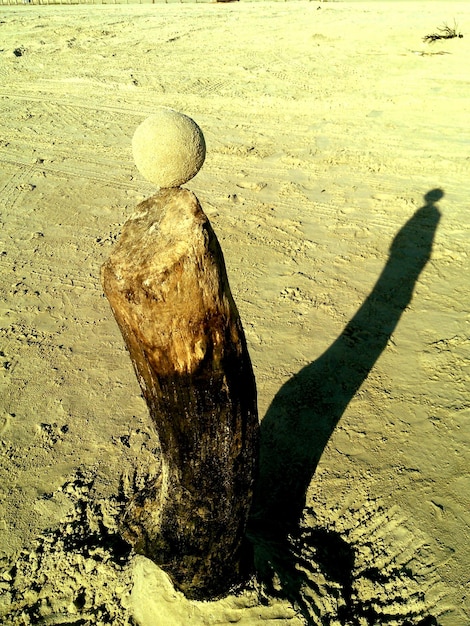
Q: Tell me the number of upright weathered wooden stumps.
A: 1